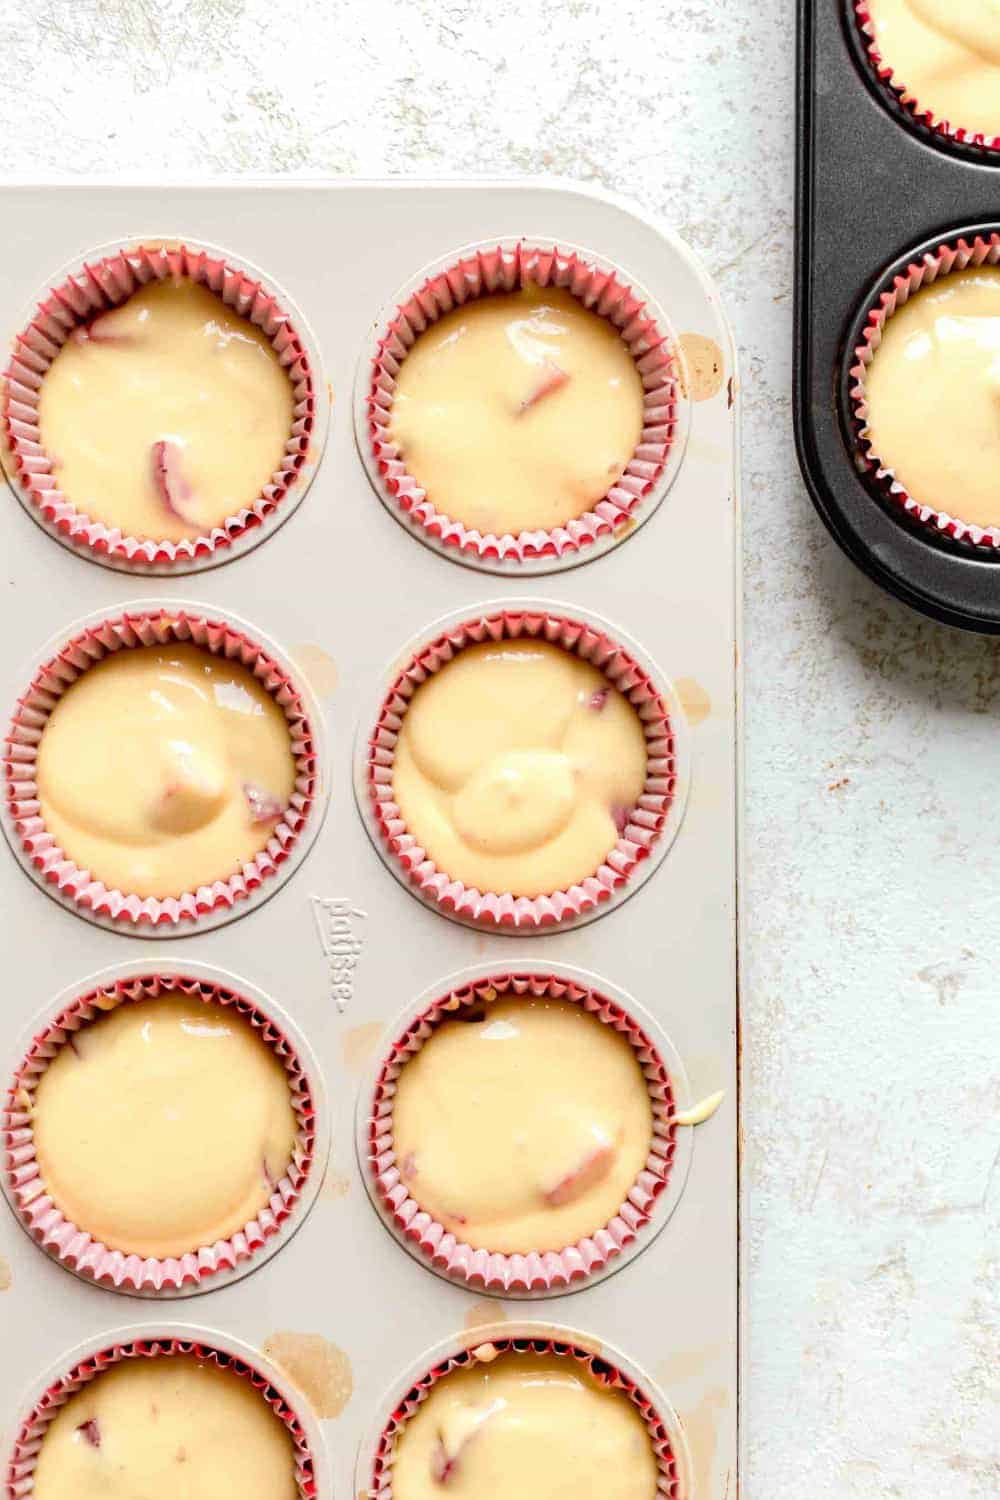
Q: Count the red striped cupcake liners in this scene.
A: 10